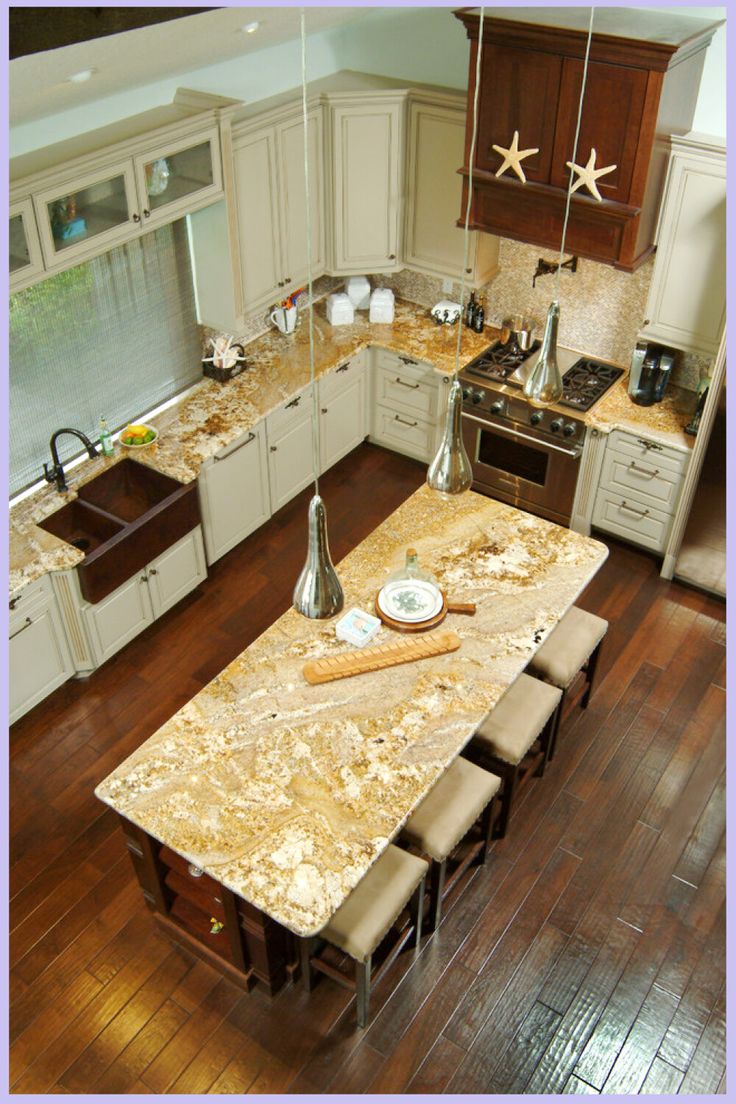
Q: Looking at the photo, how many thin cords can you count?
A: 3